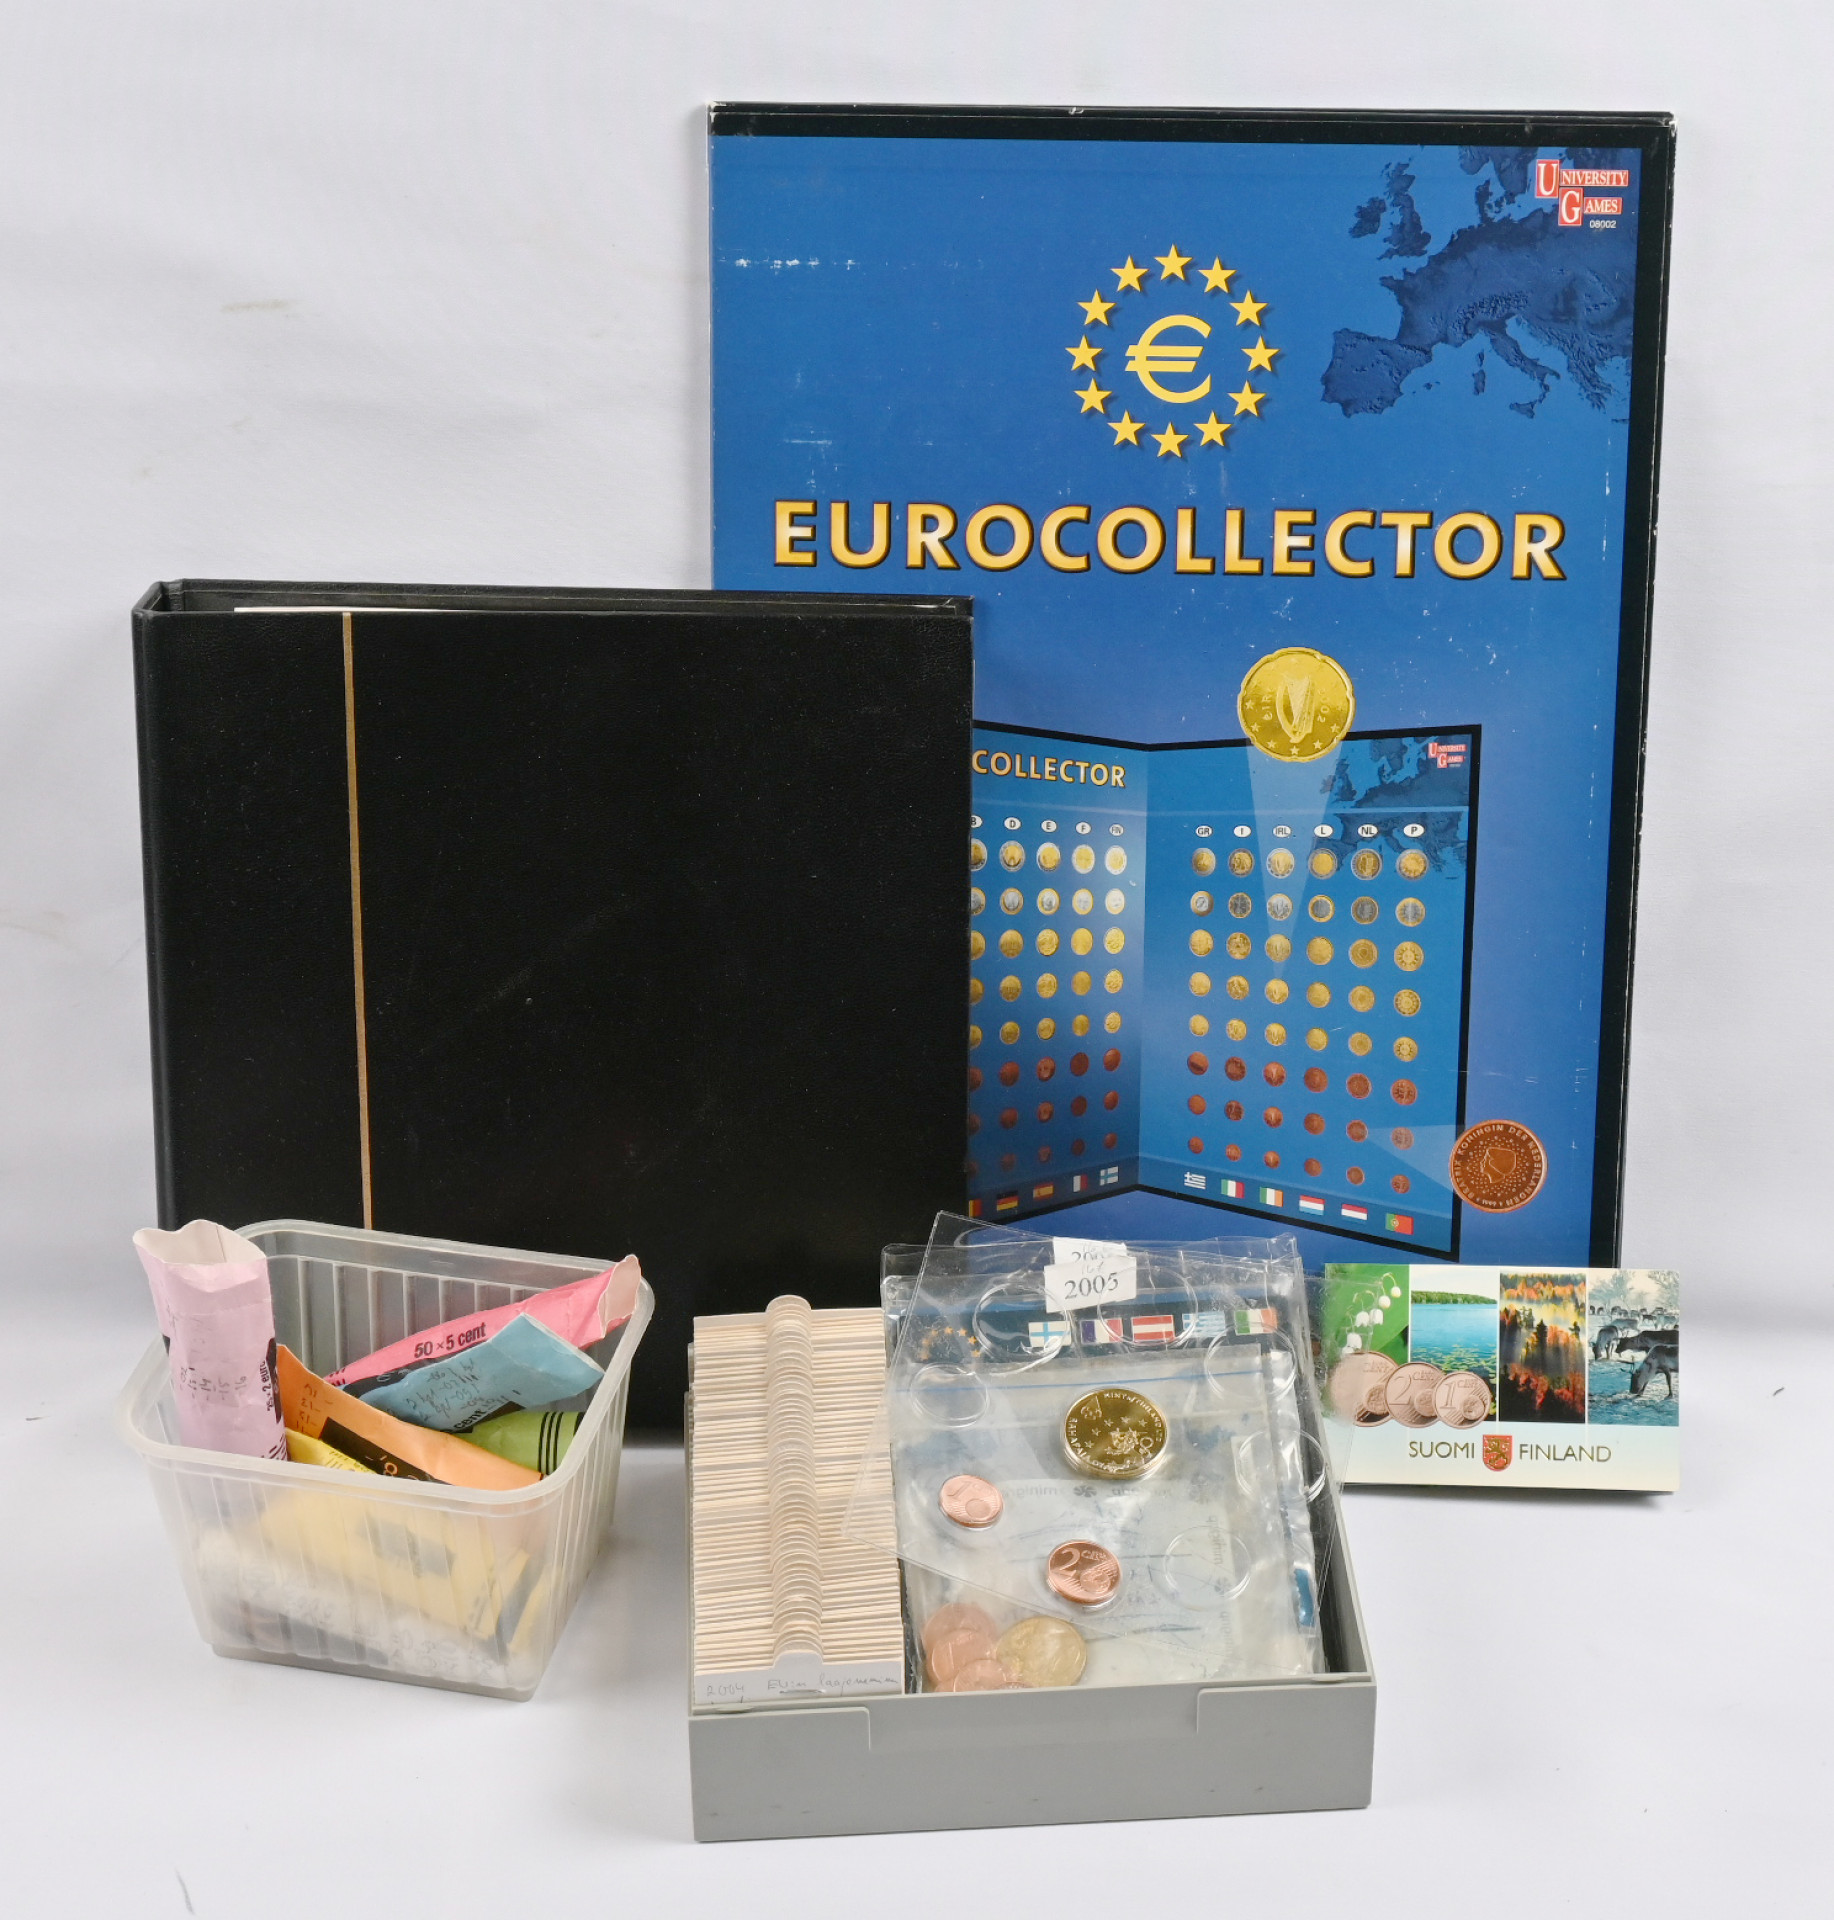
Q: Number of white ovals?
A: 11